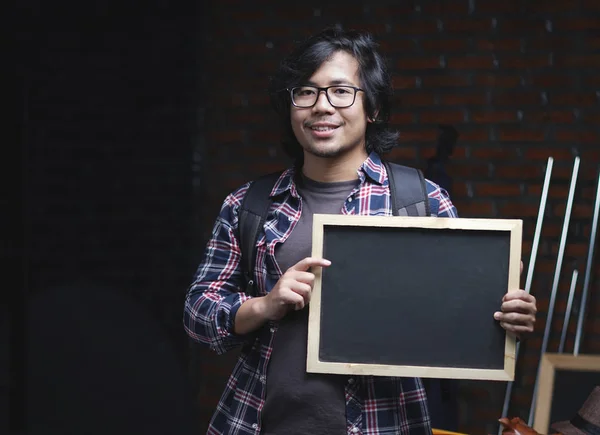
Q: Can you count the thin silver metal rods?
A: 4